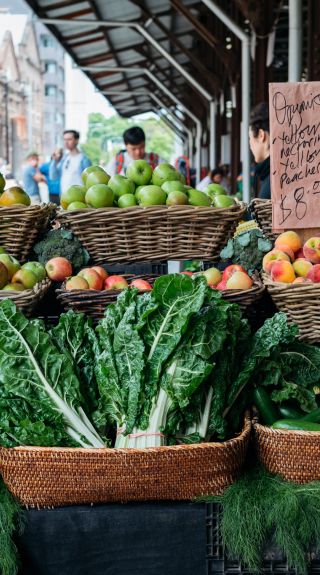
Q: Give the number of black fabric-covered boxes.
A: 1